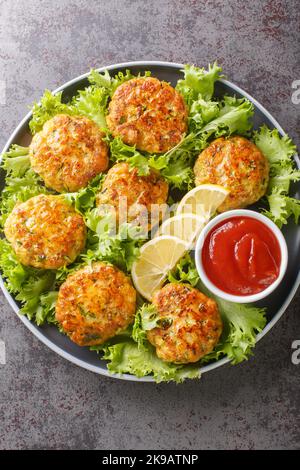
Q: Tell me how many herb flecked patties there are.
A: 7